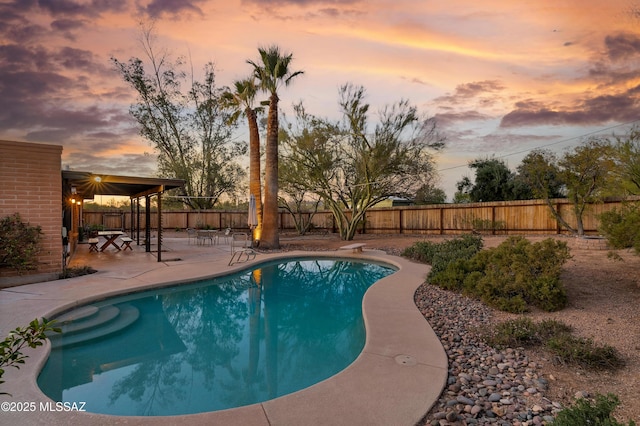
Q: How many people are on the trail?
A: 0